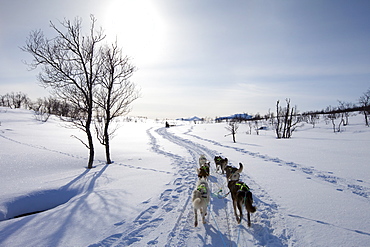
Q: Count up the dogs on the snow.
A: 6